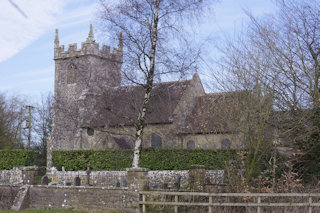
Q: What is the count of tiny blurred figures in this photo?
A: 0